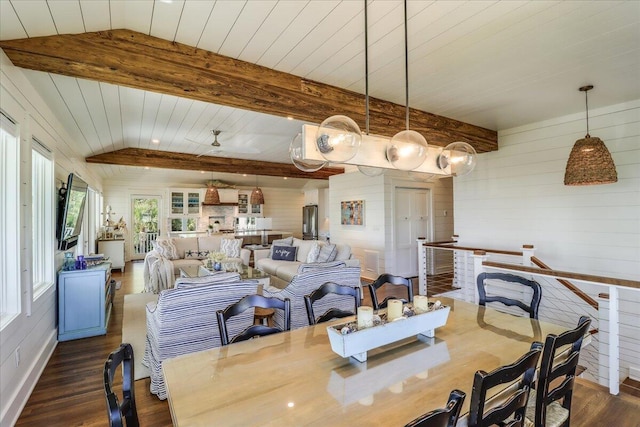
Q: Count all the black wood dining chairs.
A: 8